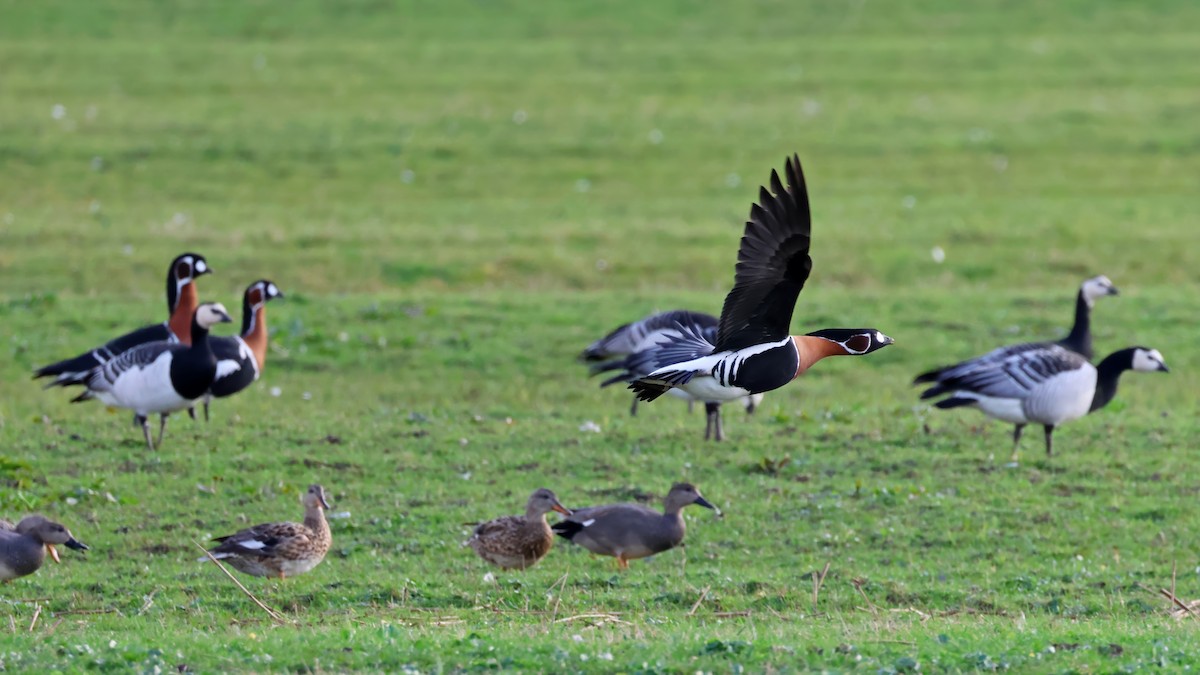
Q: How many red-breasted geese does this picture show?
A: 3